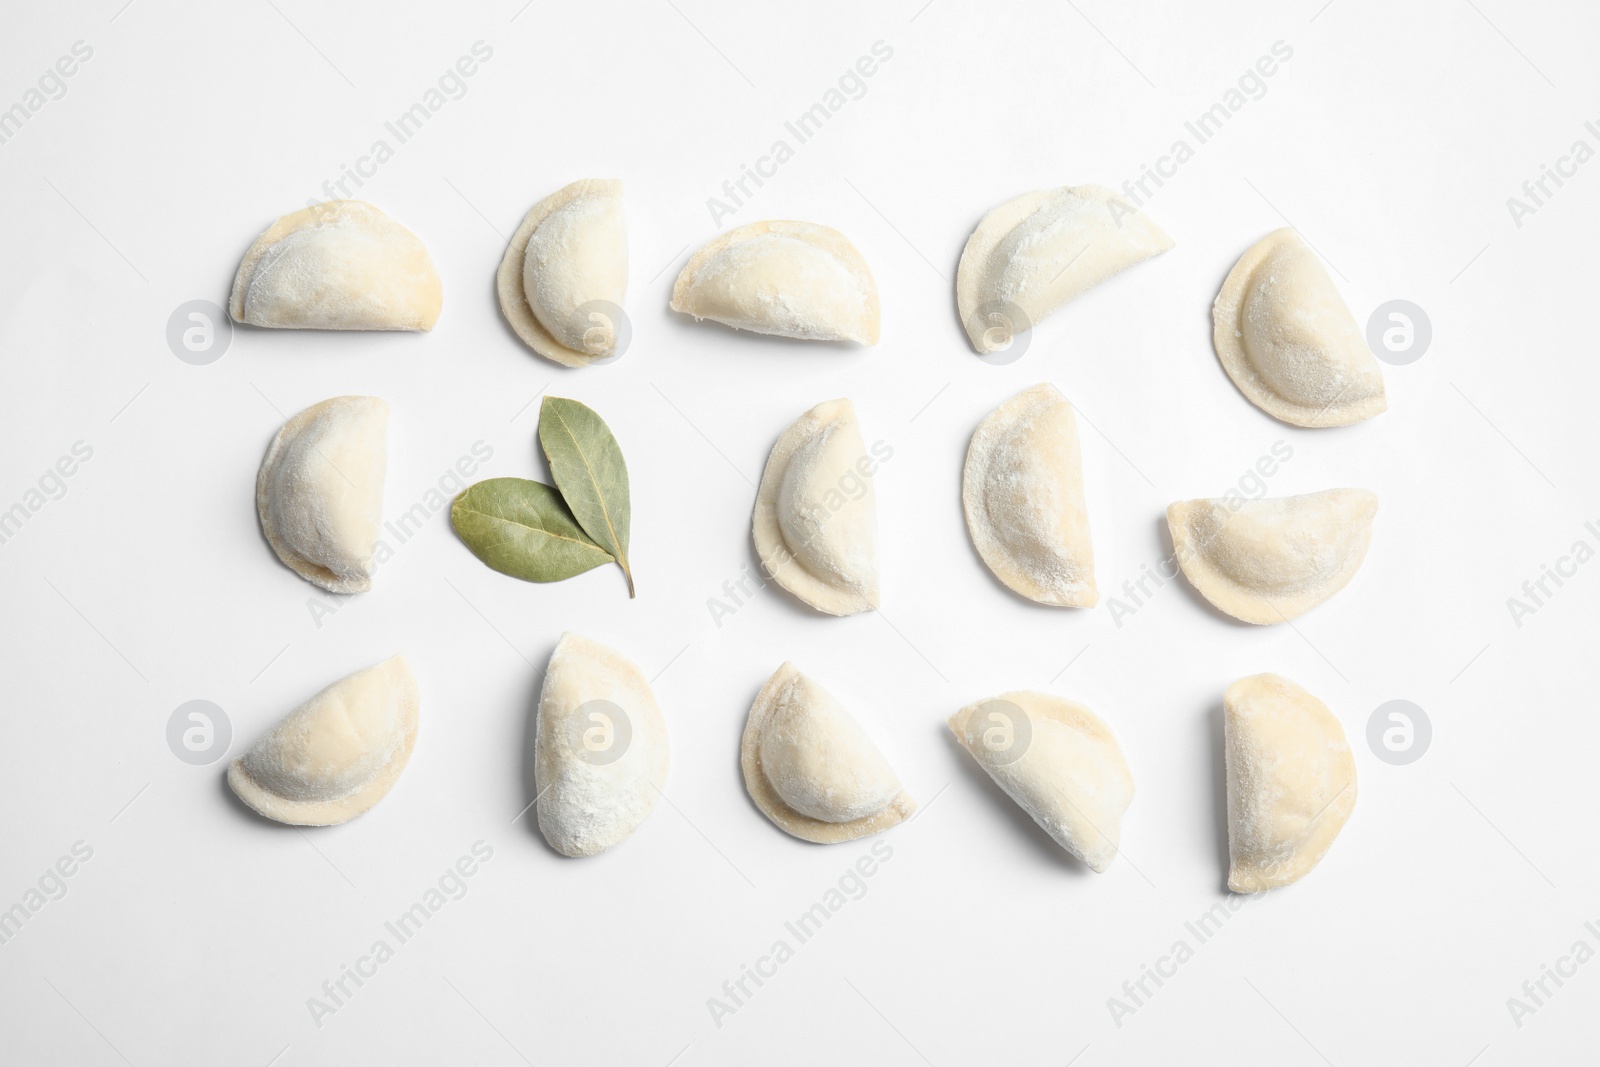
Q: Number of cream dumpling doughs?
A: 14